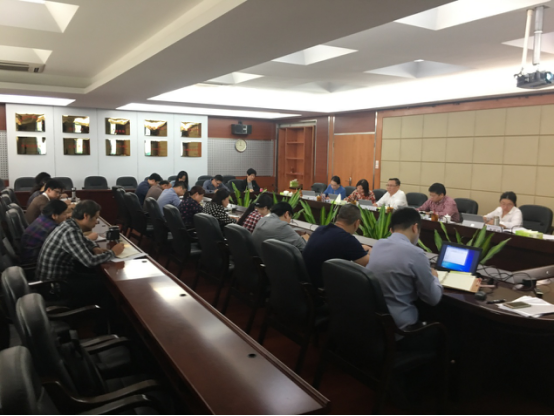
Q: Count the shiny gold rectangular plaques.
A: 10